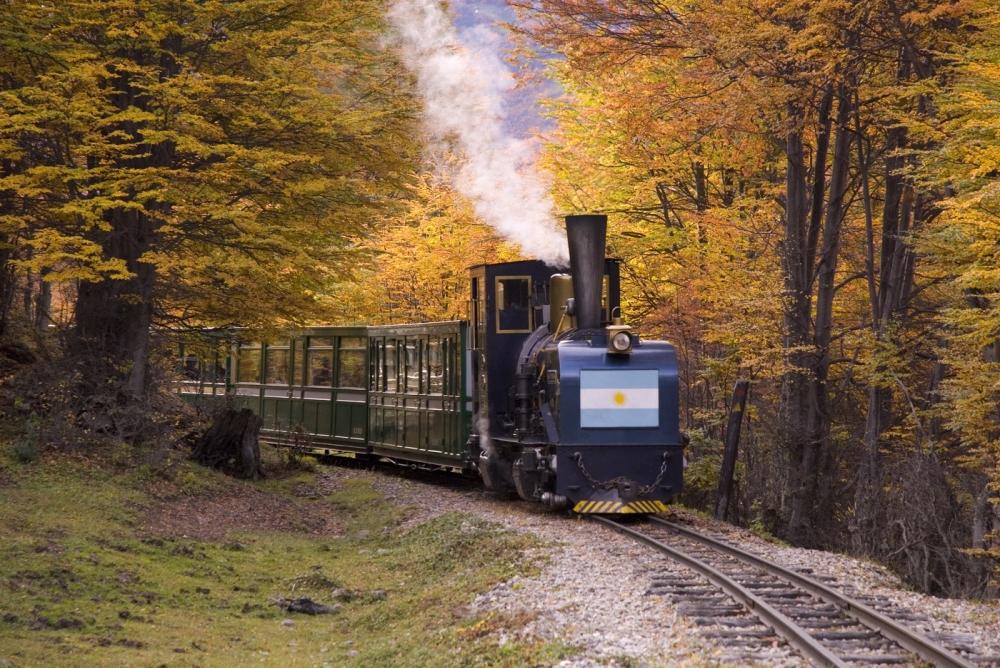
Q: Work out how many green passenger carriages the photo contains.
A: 3